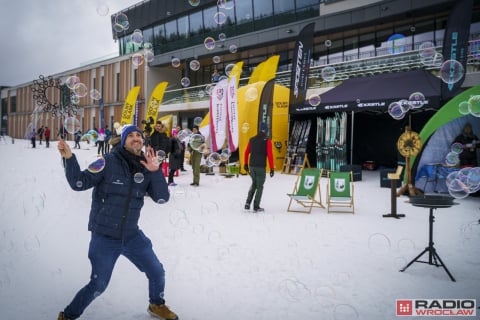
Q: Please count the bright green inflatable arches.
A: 1